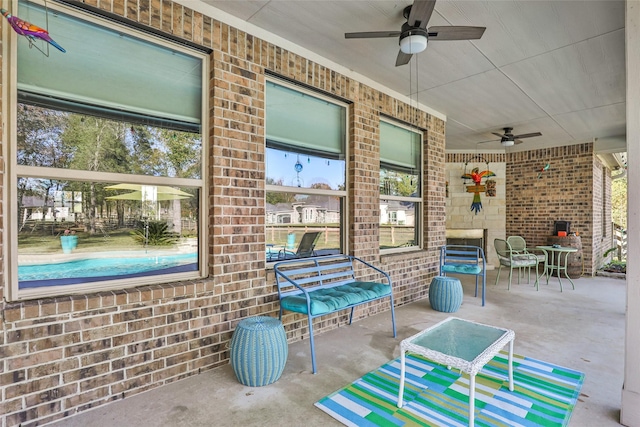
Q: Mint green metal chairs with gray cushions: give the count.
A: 2